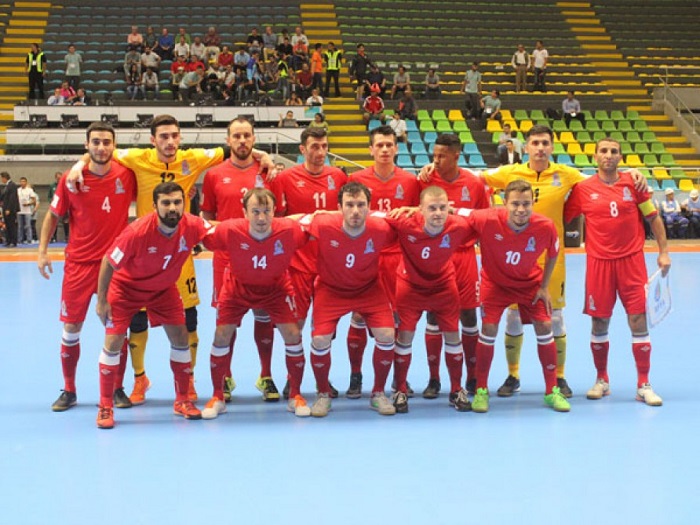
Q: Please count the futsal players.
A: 13